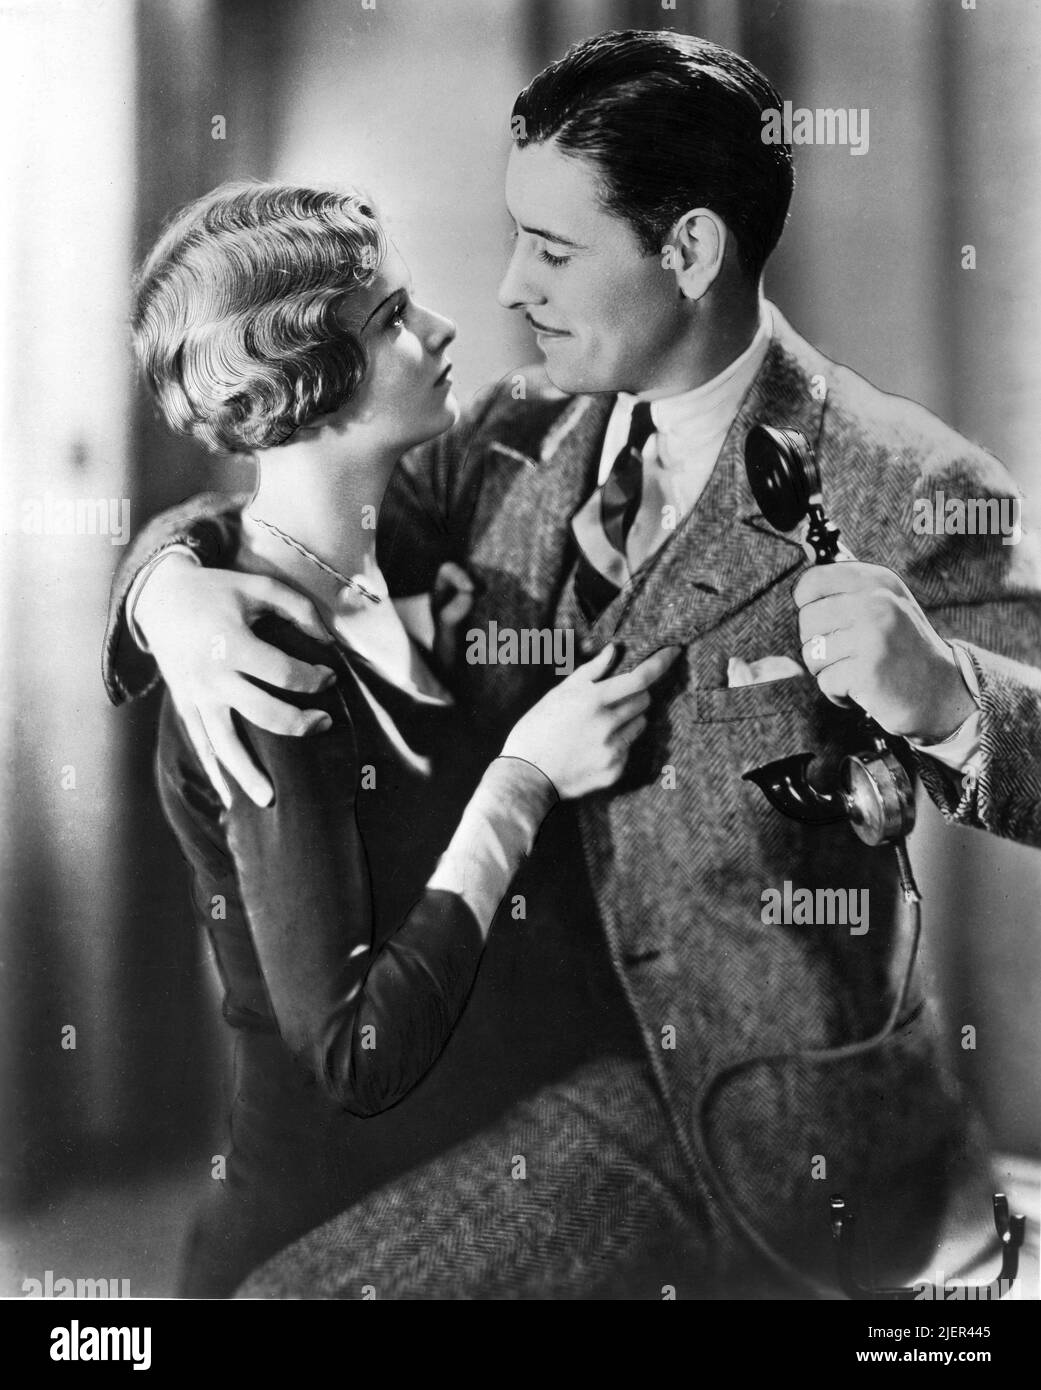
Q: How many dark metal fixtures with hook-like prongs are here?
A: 1